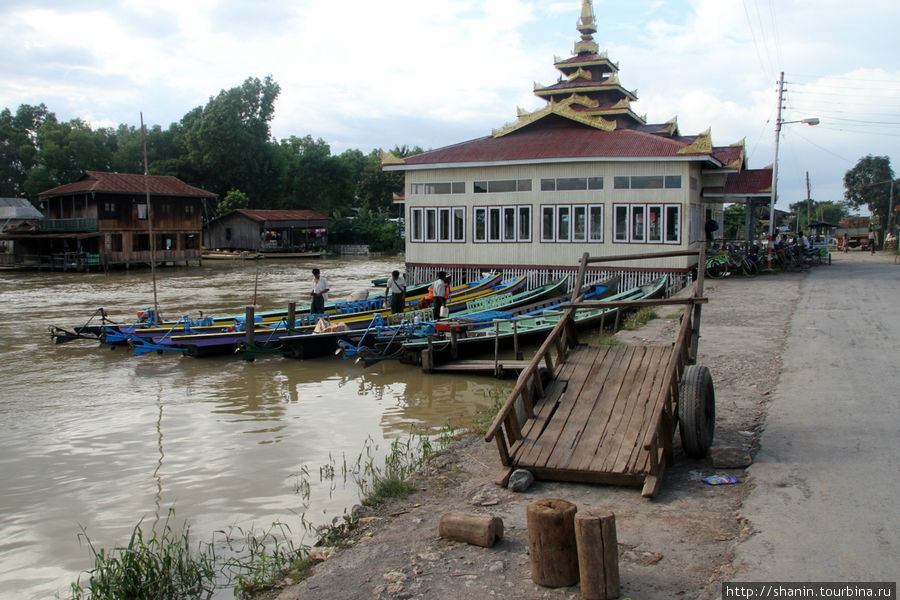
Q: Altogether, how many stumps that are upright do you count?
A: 2